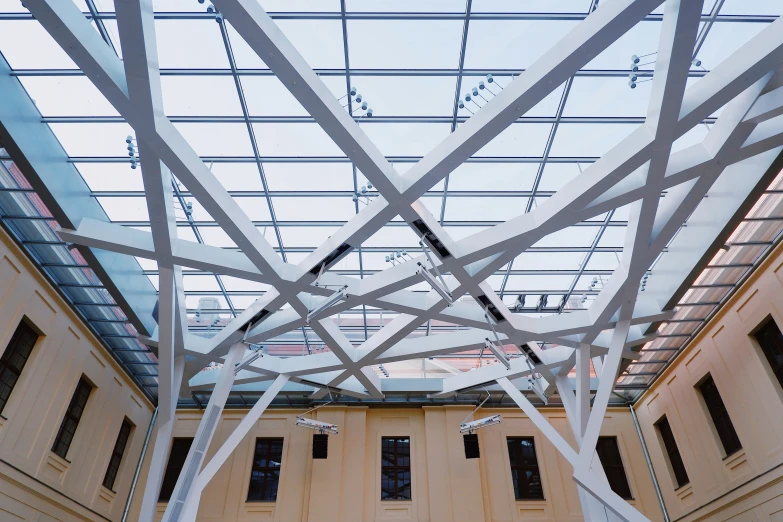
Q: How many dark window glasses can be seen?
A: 11